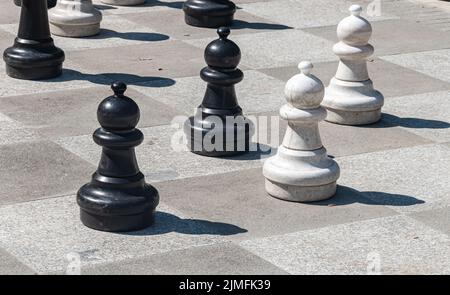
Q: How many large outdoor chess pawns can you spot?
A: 4